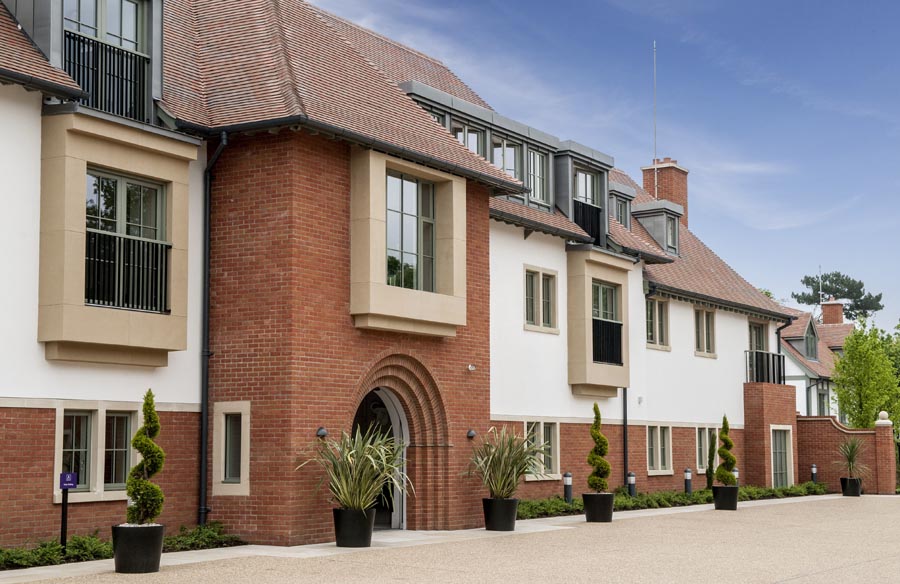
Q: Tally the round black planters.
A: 6